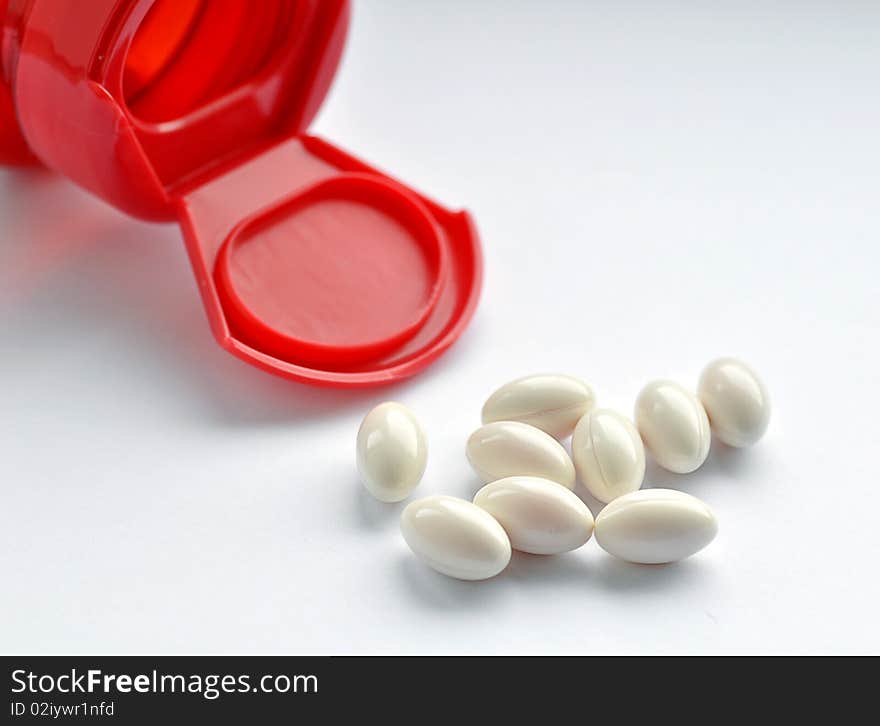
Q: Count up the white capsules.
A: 9